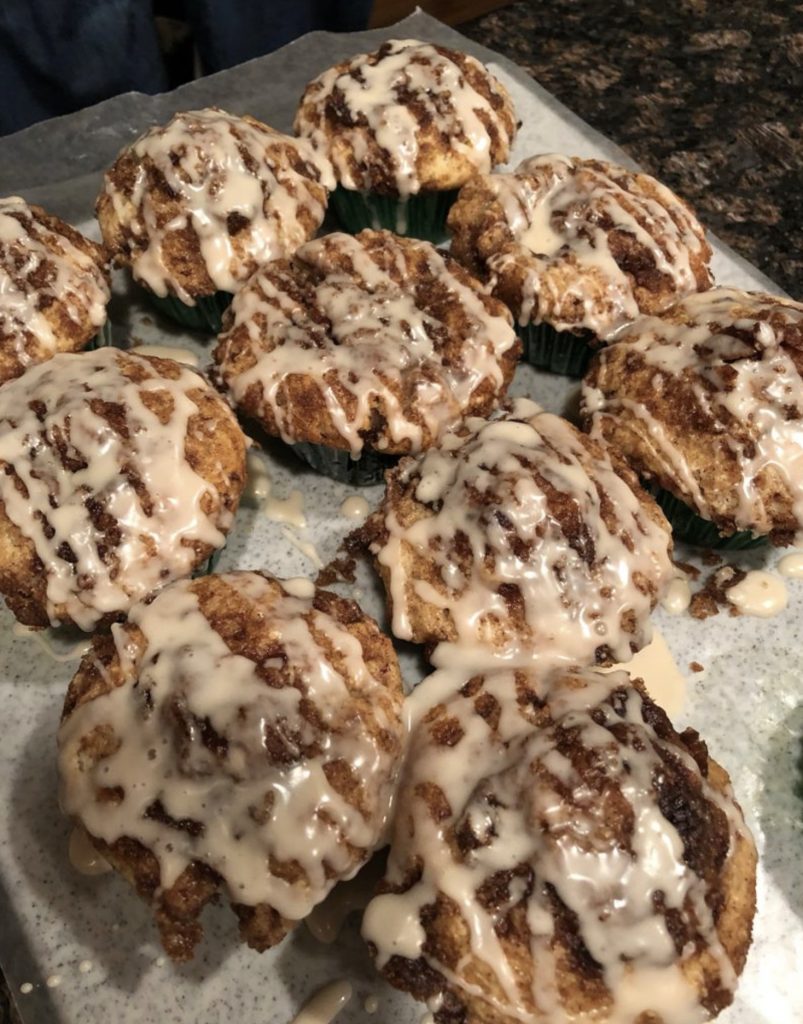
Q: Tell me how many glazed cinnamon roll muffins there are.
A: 10